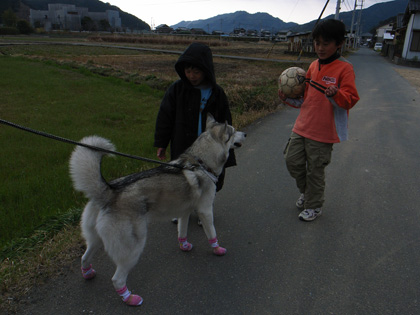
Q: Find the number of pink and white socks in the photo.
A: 4